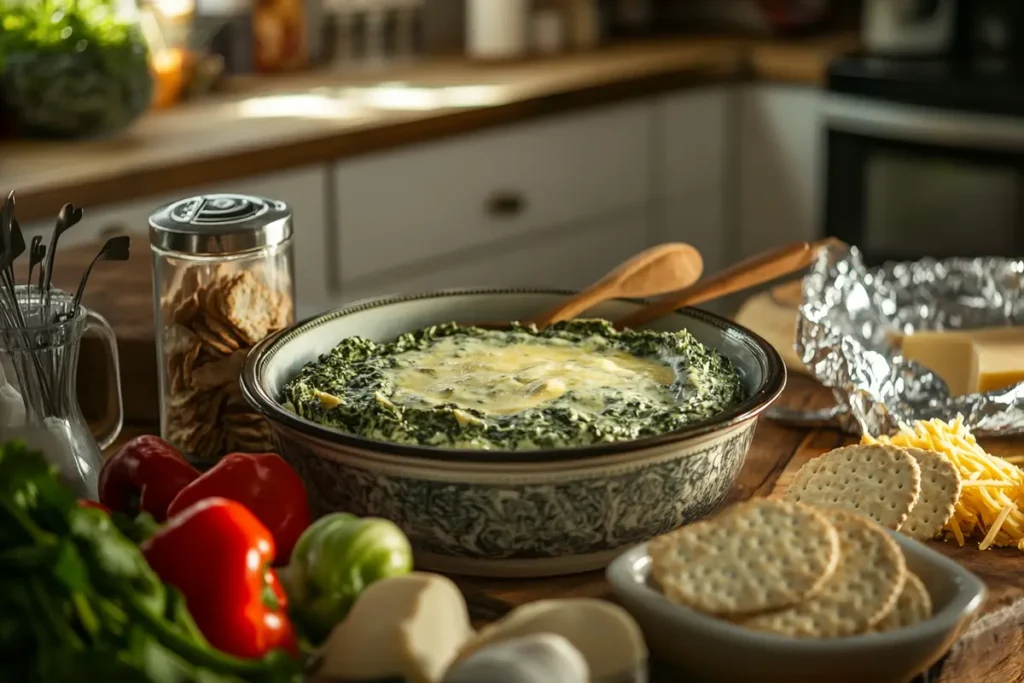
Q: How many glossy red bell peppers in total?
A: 3